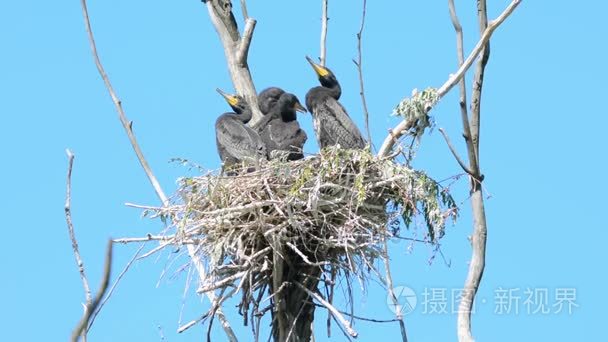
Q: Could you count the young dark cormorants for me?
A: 4